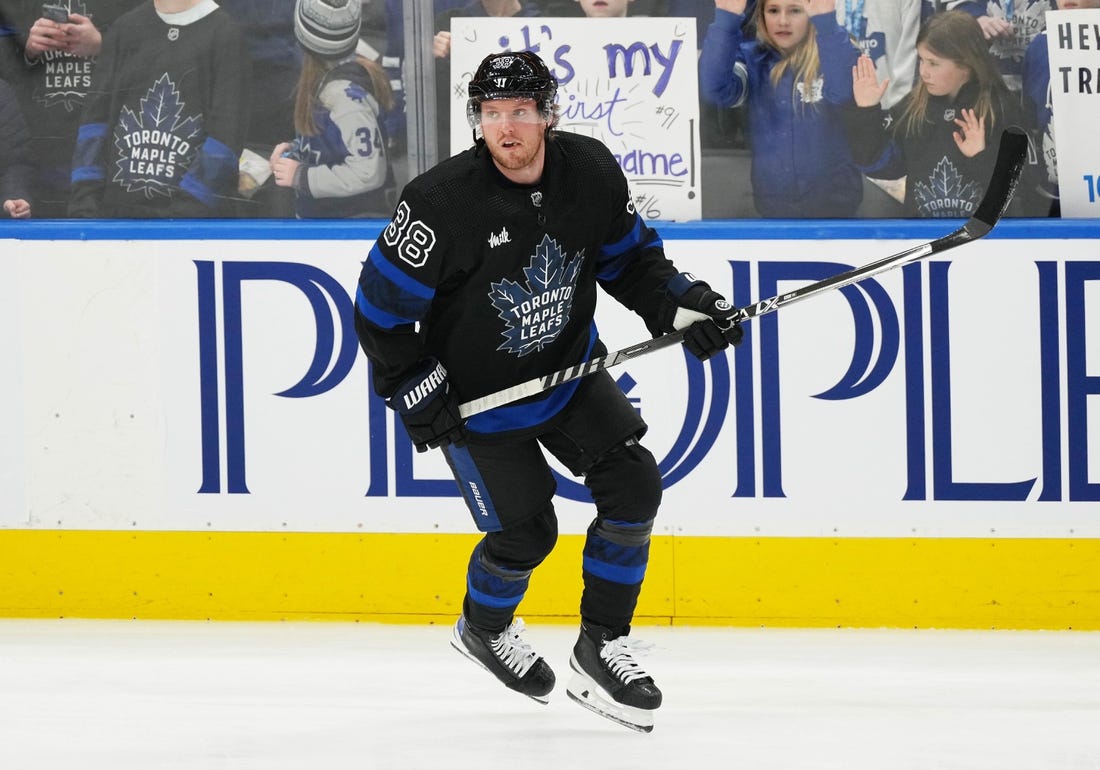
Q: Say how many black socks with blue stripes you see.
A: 2